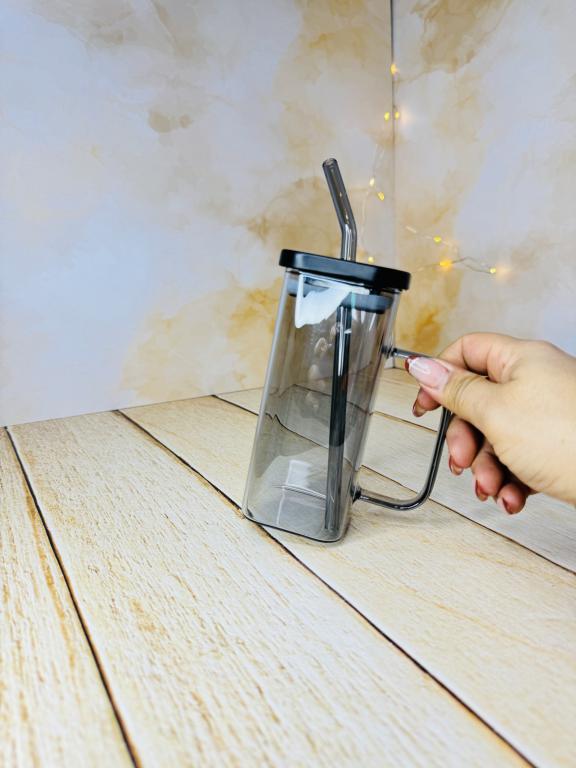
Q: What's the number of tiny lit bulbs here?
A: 9